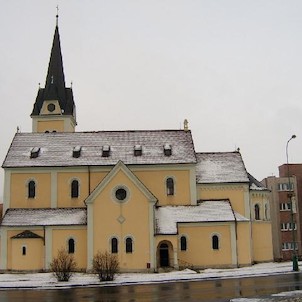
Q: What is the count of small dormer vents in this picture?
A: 5